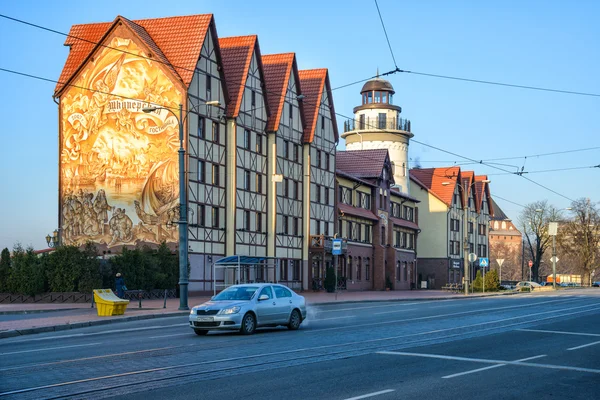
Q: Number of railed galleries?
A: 1